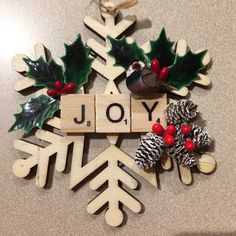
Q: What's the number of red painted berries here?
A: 10